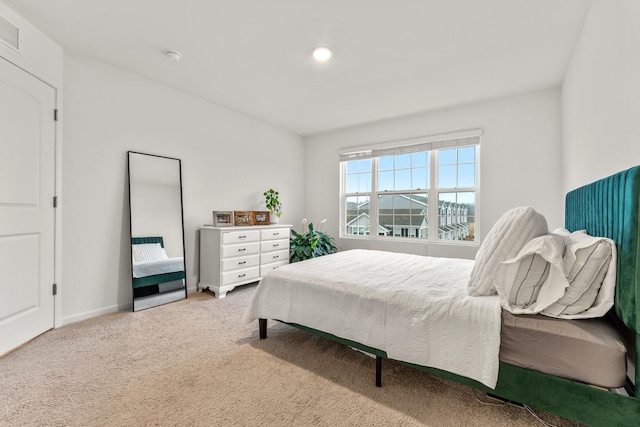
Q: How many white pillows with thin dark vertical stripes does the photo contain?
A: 2